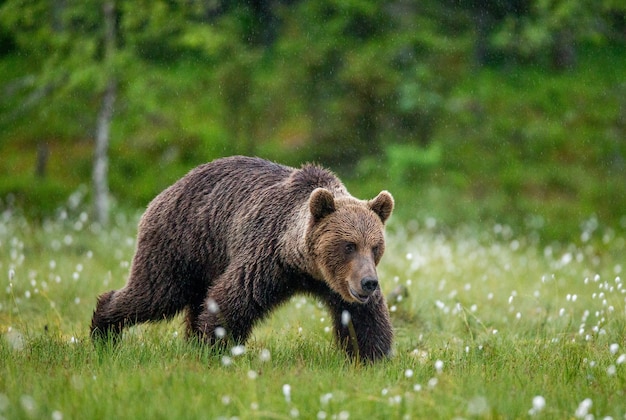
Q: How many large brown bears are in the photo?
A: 1